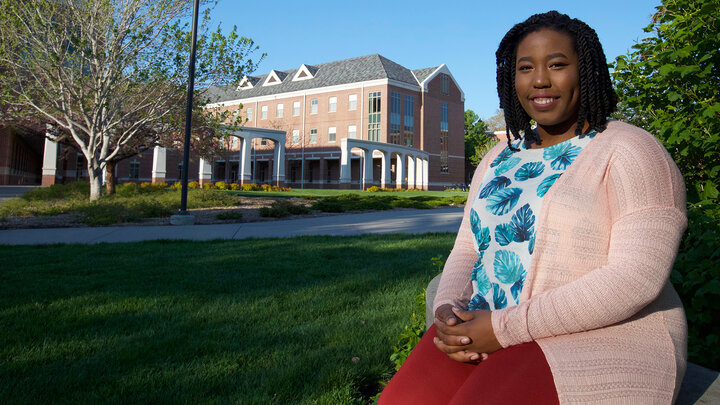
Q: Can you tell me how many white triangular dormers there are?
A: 3